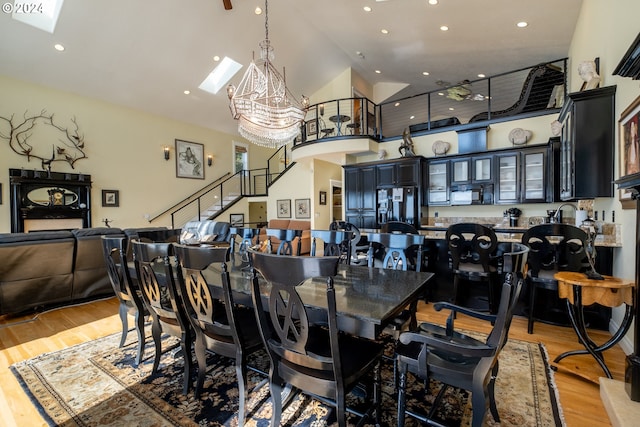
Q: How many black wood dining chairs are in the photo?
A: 10